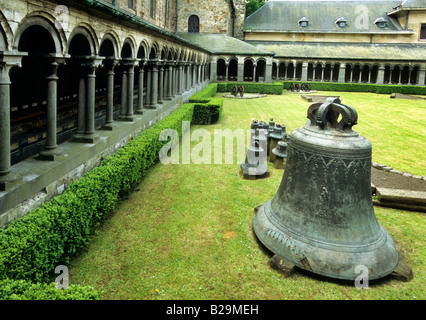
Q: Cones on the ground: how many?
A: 0